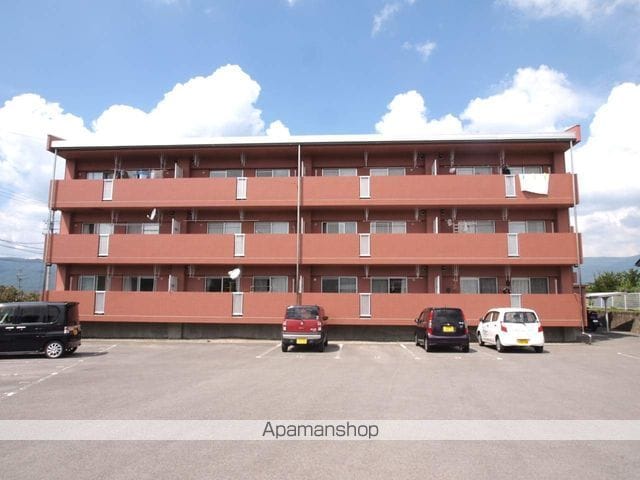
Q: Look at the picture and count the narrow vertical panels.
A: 12